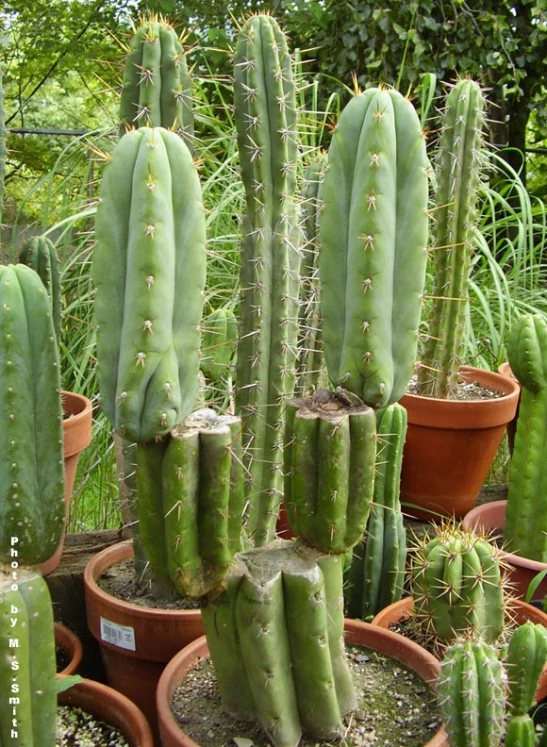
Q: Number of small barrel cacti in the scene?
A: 2